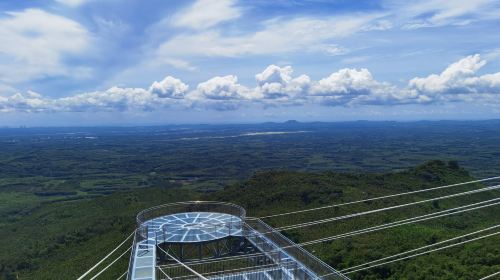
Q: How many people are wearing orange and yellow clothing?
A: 0